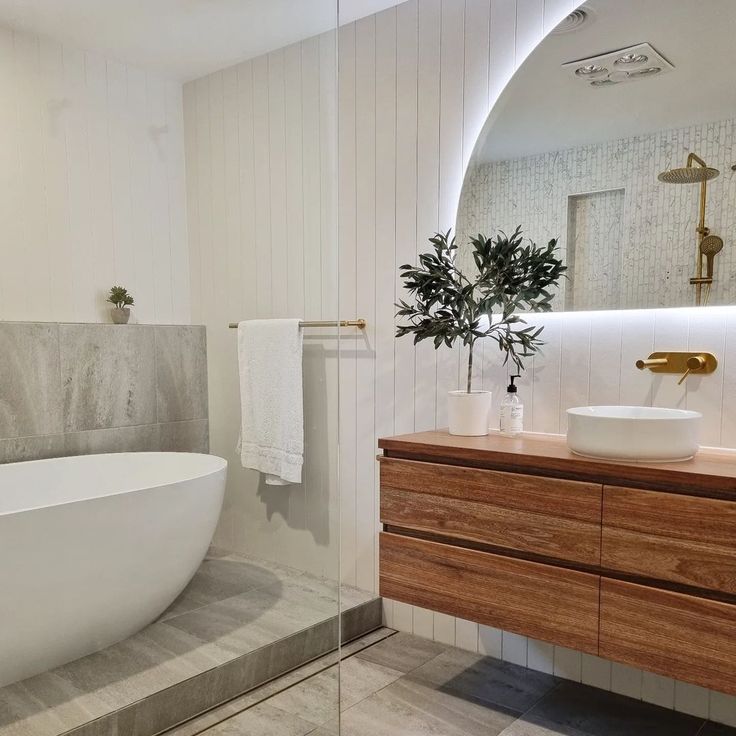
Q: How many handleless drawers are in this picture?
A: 4